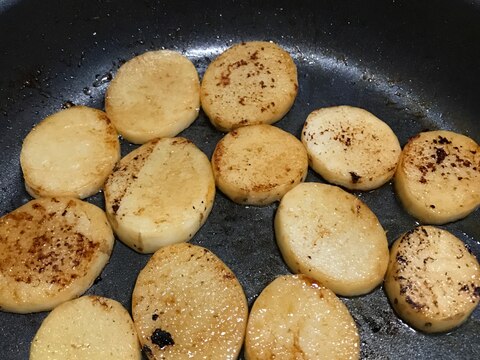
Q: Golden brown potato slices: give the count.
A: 13